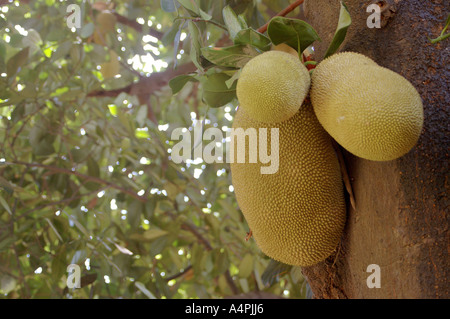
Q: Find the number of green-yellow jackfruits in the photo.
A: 3